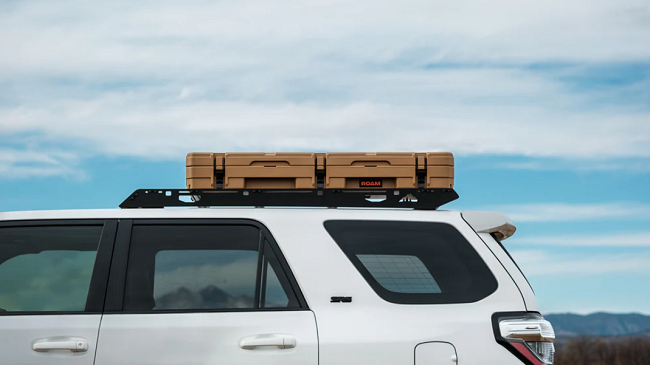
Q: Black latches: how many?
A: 3